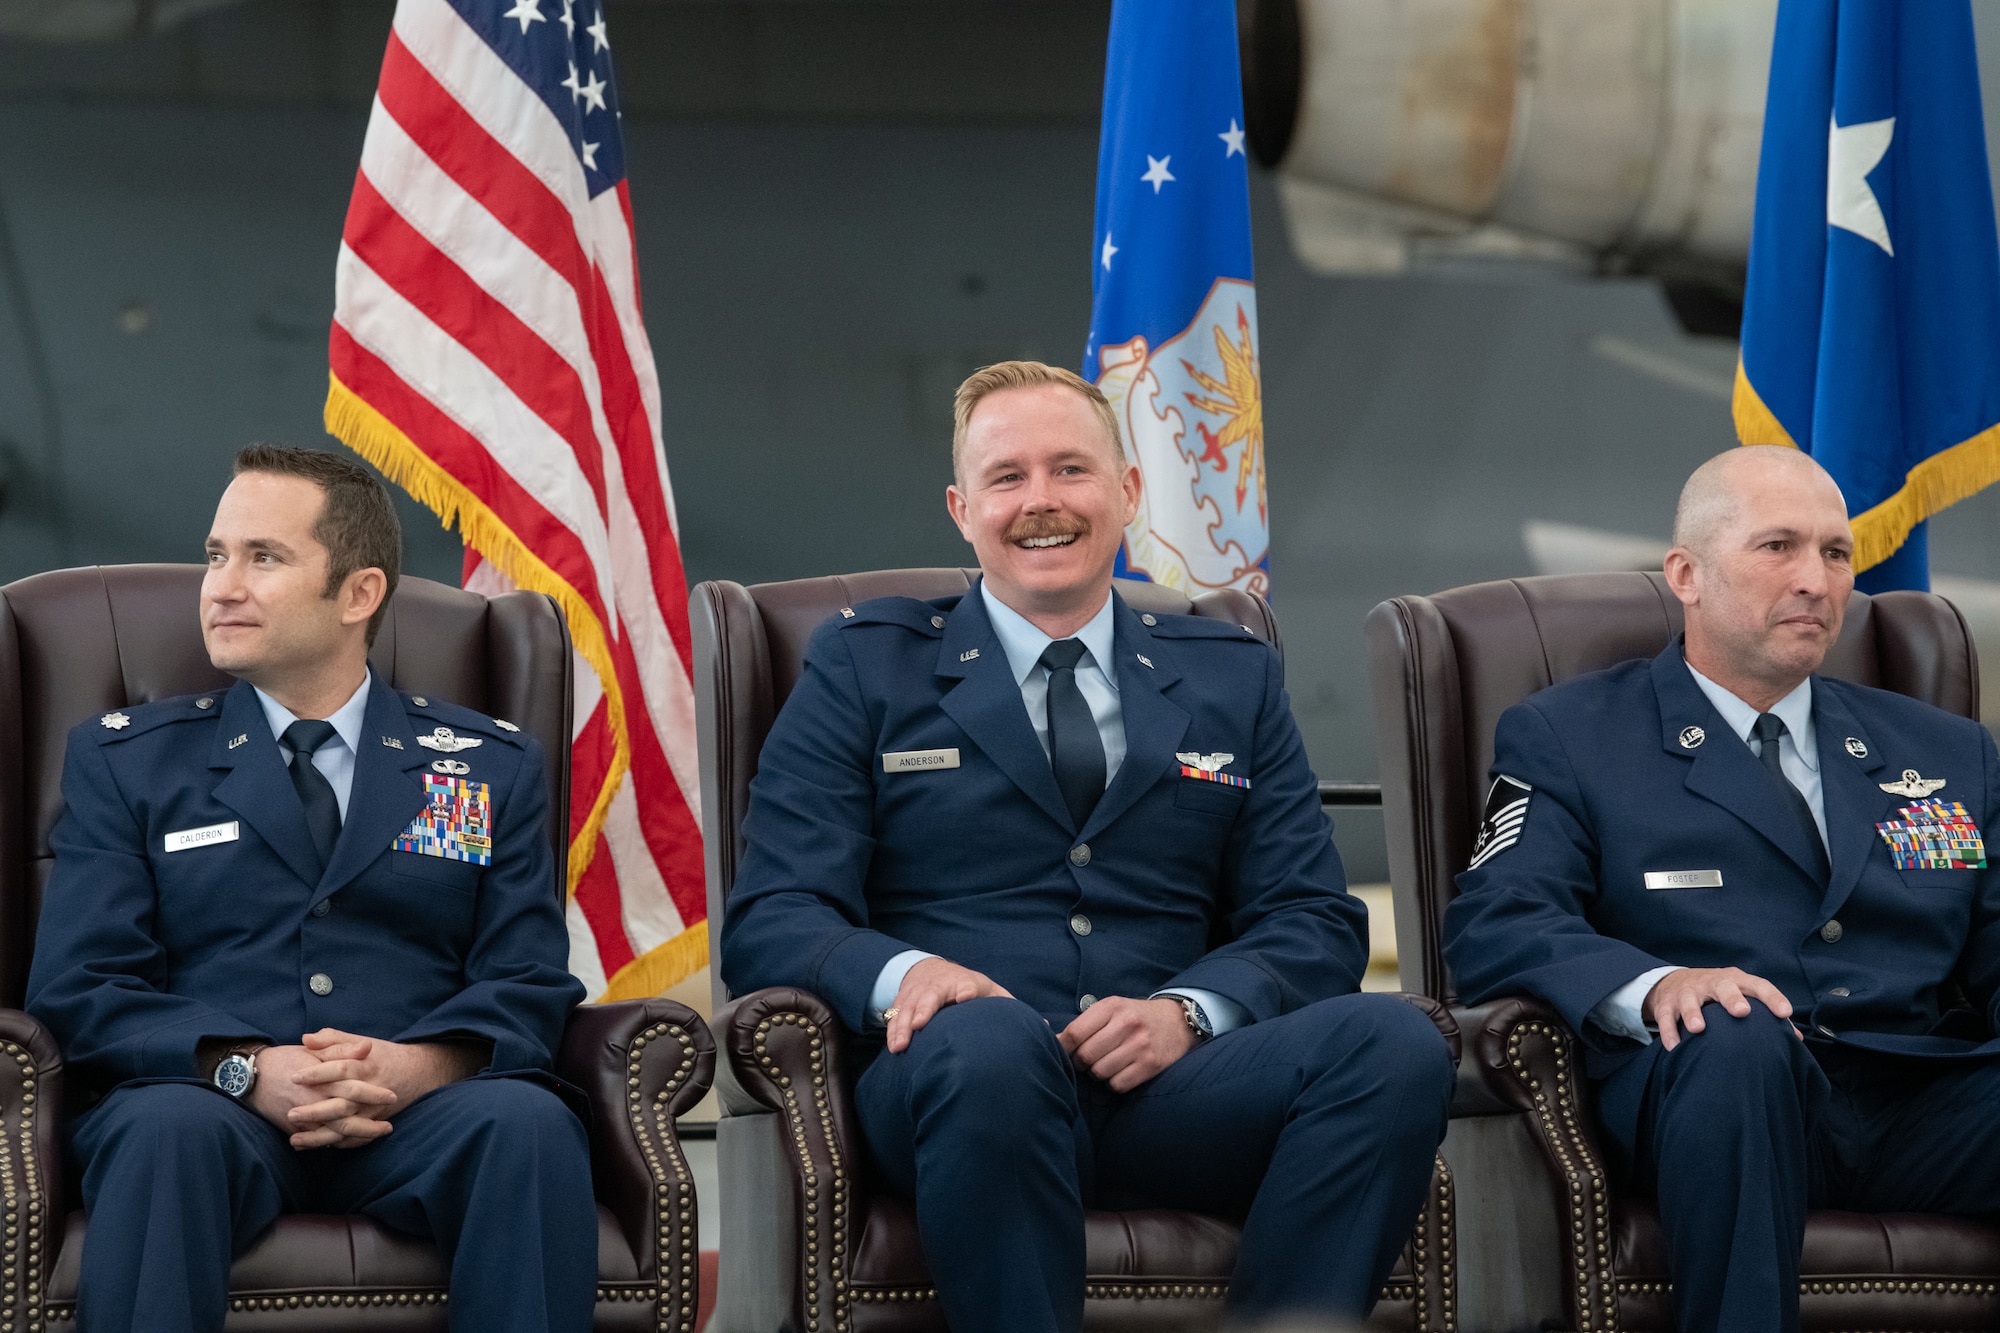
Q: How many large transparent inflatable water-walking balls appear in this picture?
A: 0